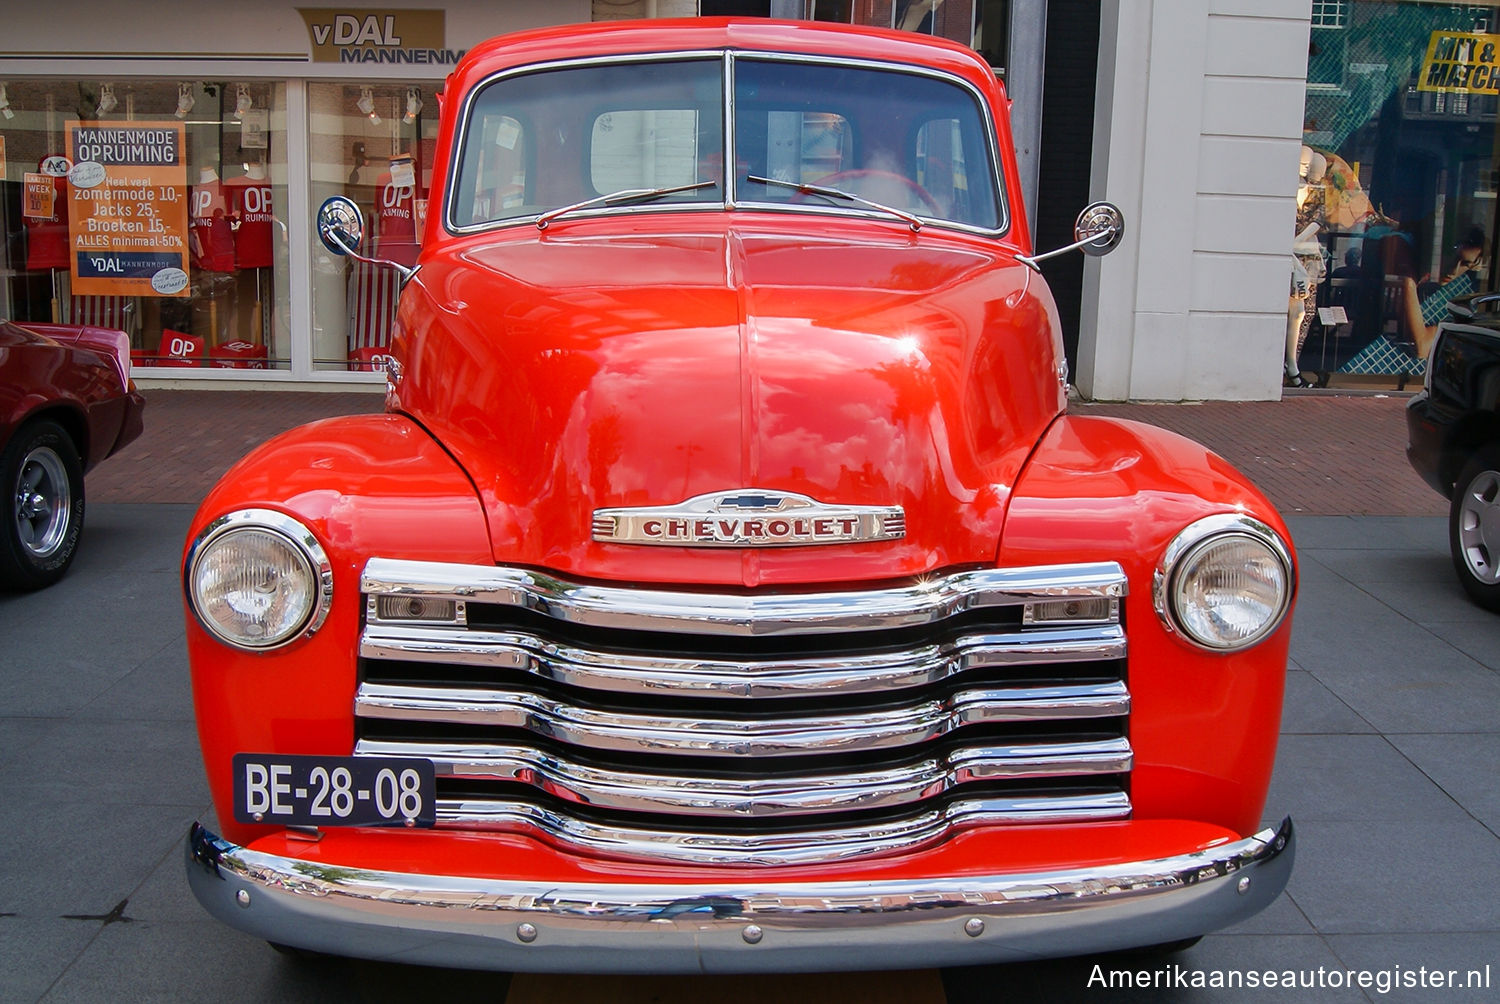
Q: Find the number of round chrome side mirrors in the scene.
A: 2